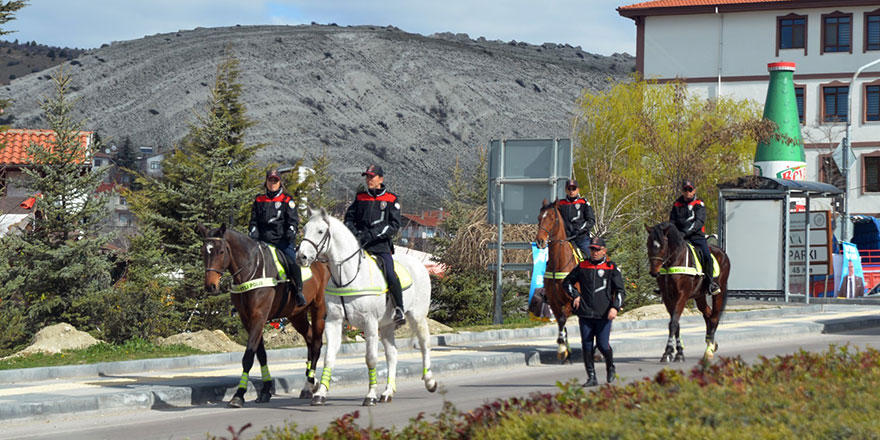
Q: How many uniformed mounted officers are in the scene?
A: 4